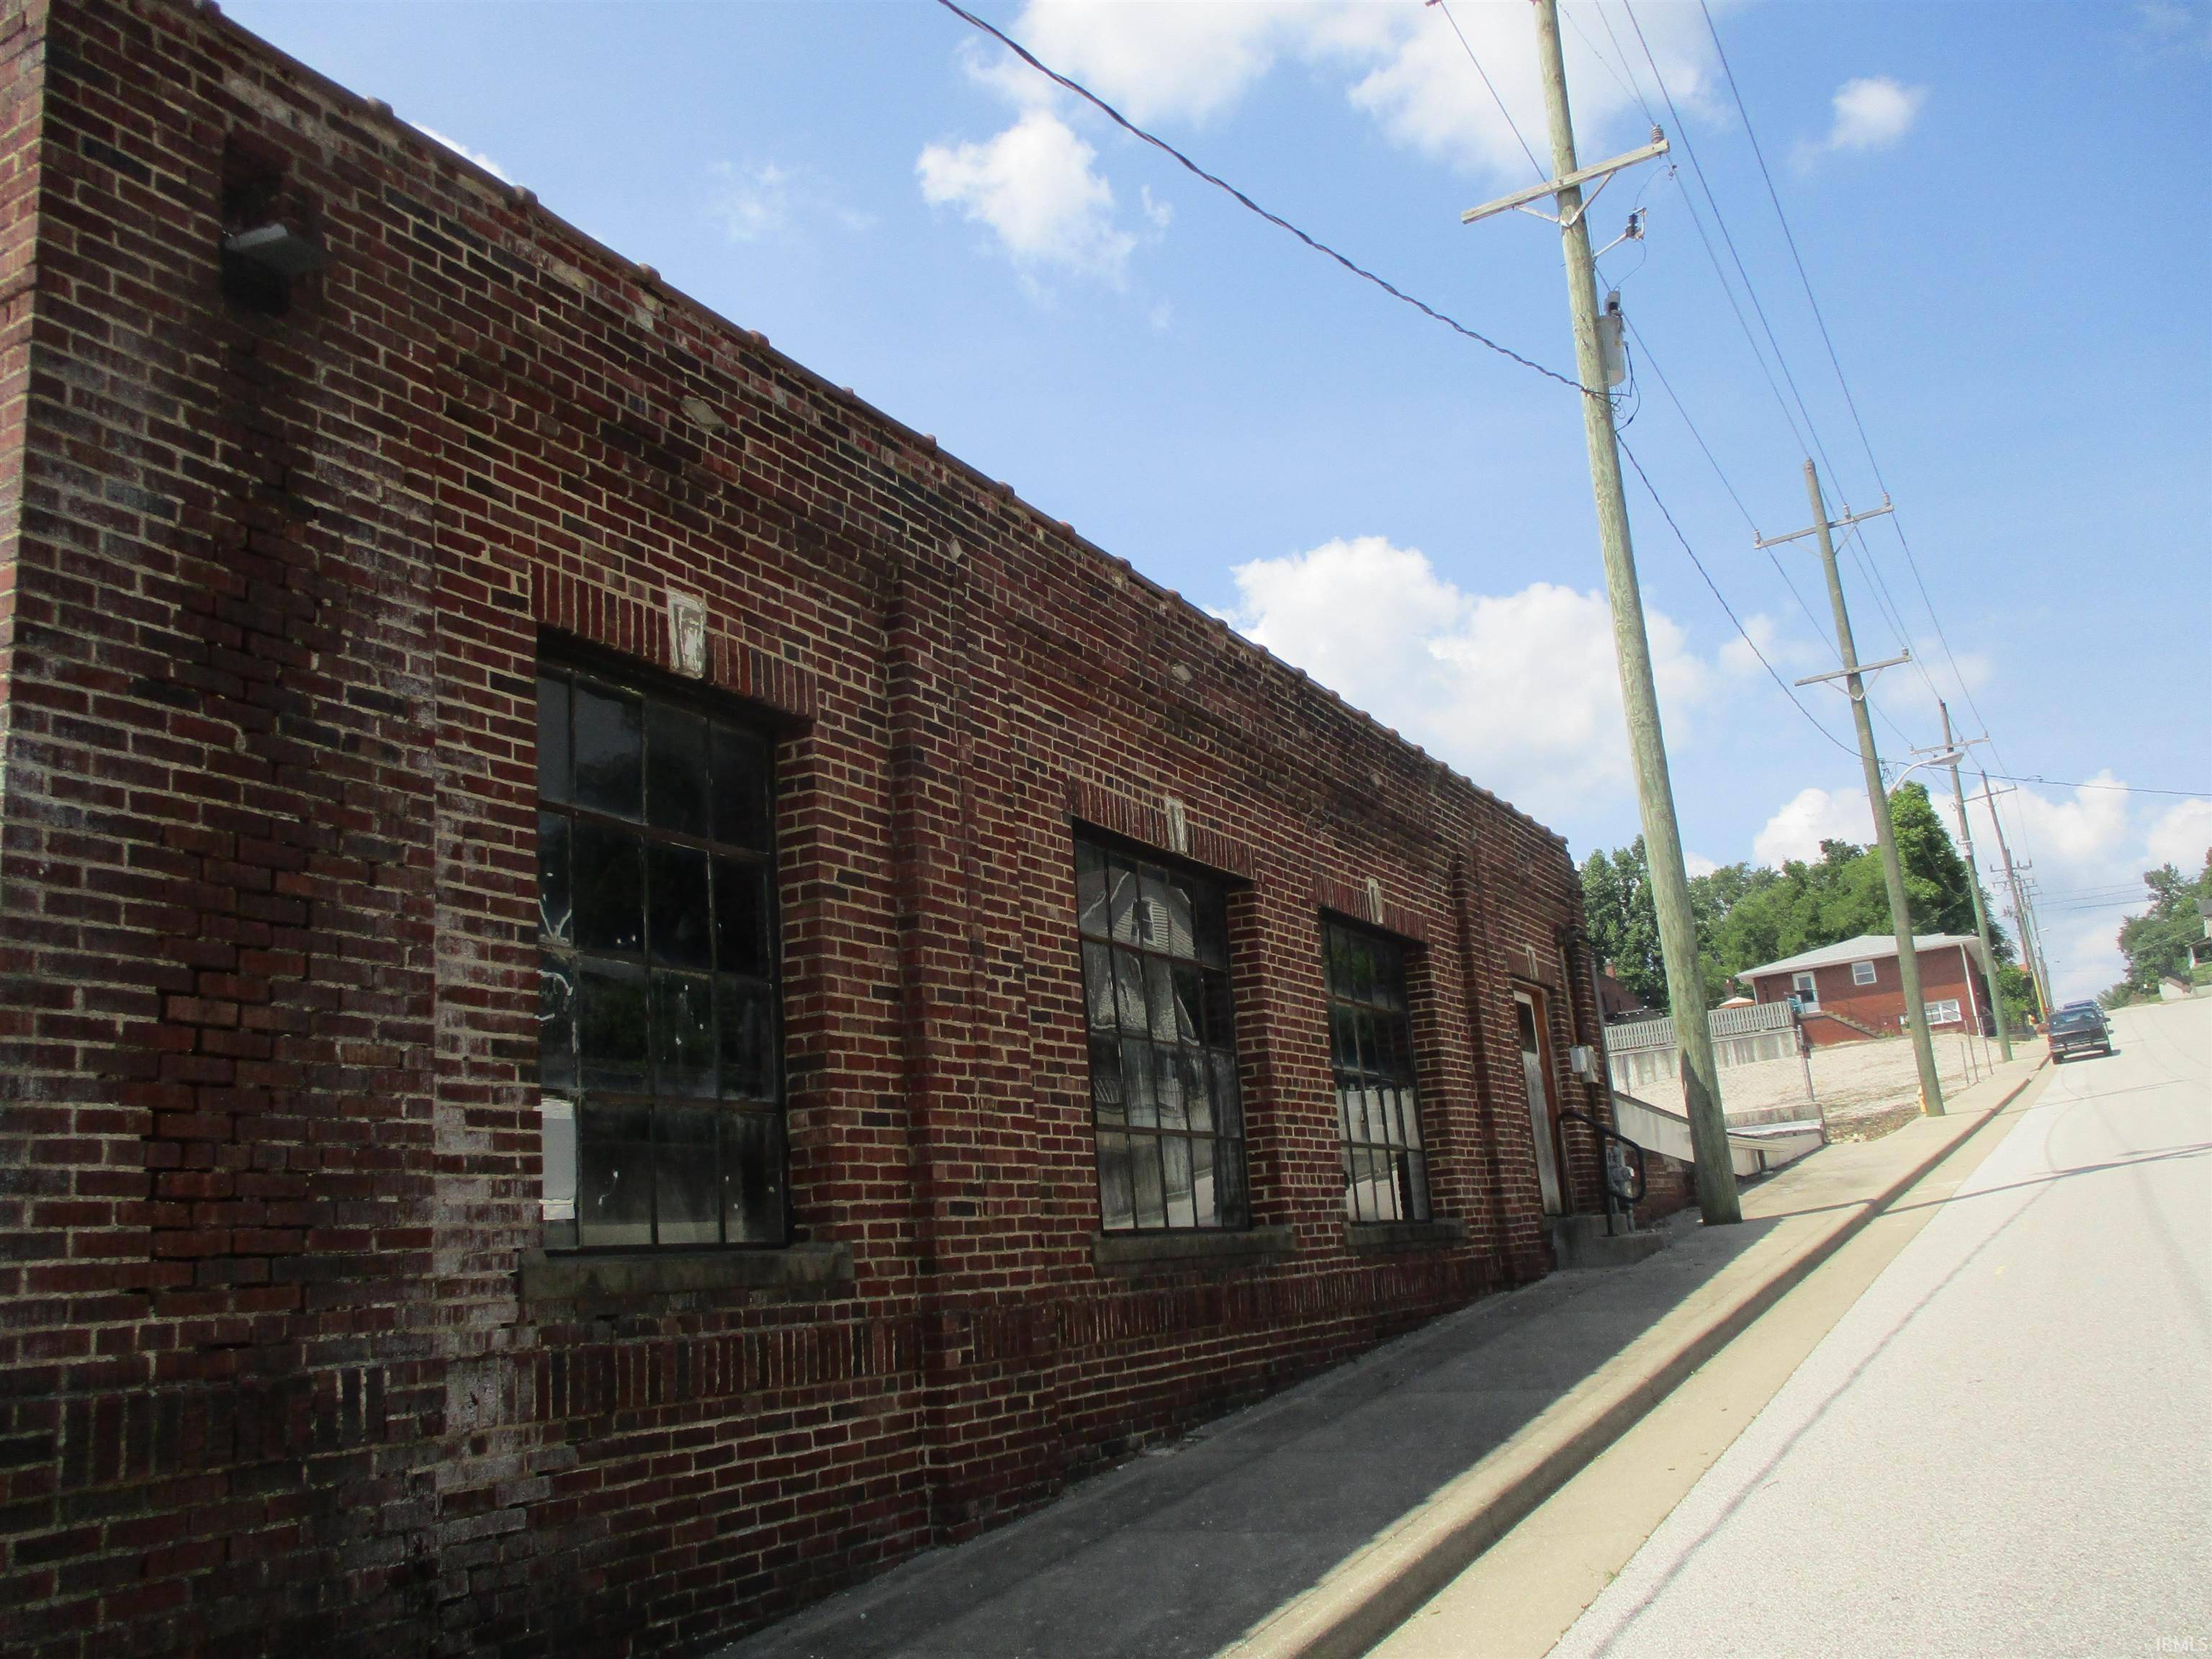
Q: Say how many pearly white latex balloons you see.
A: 0